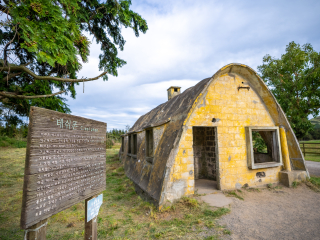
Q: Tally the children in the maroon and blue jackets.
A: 0